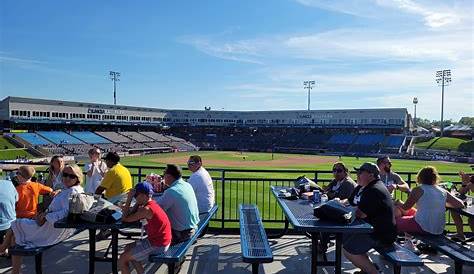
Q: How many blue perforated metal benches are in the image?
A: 5